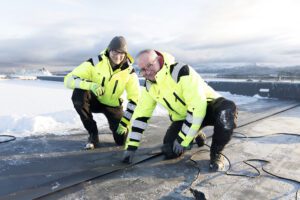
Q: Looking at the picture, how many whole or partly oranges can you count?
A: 0